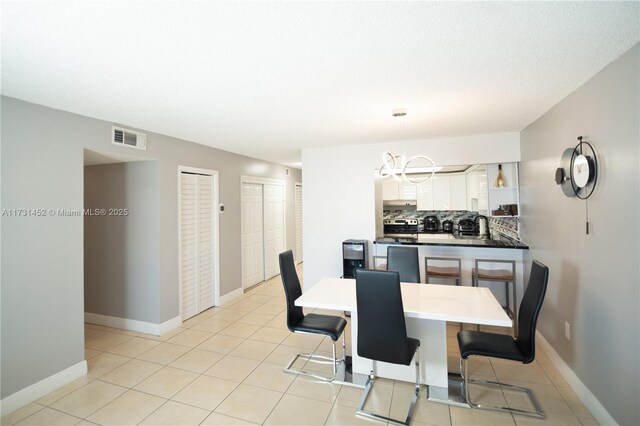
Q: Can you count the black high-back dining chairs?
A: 4